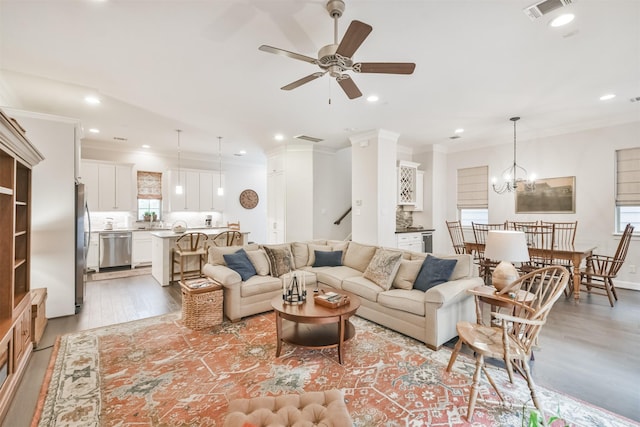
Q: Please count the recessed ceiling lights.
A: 9